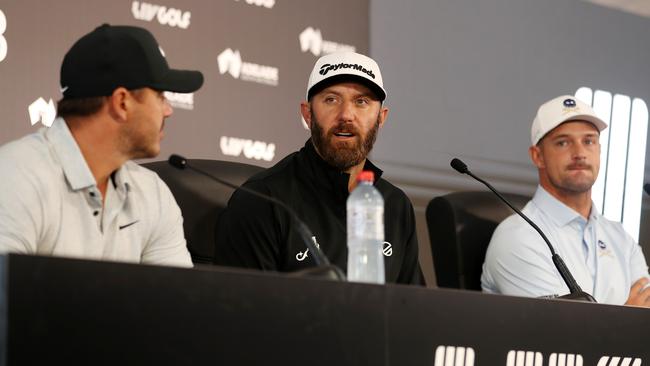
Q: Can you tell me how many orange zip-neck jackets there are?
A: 0